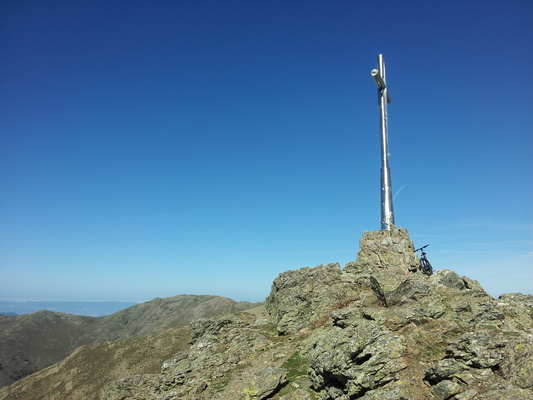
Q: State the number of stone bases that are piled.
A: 1